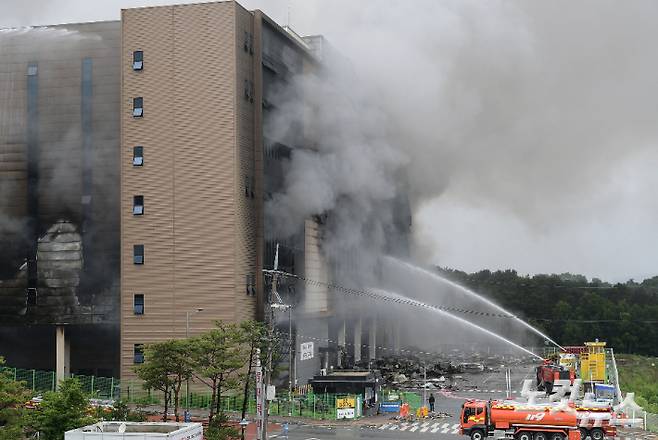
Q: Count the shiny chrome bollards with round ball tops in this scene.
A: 0